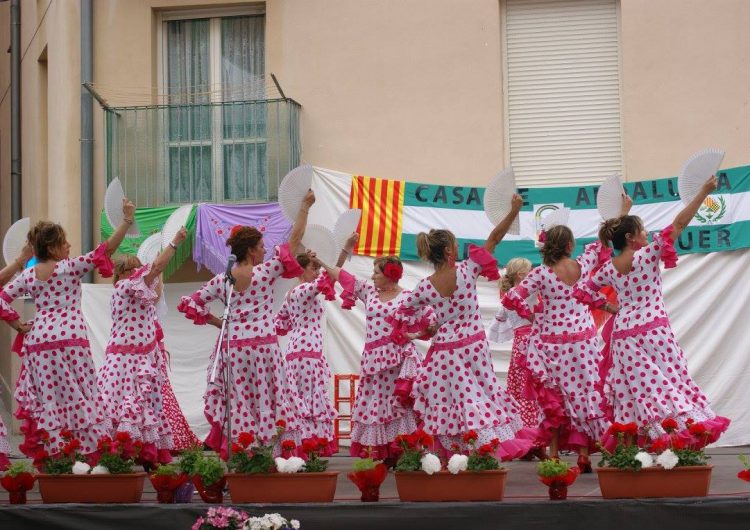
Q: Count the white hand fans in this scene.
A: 11